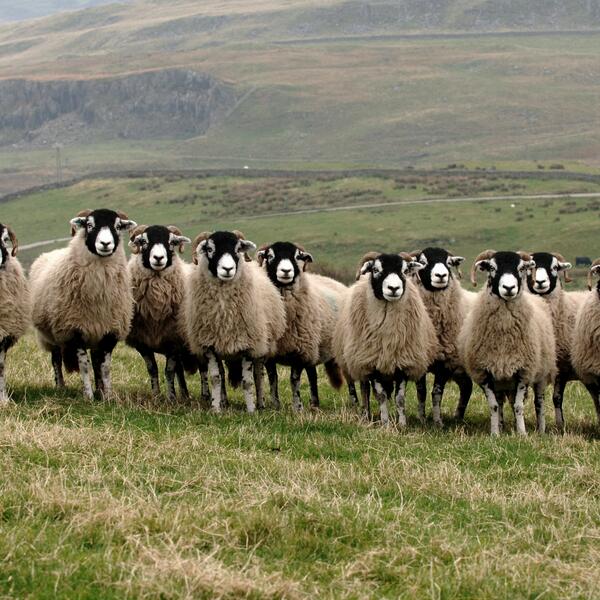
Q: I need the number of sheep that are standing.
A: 10